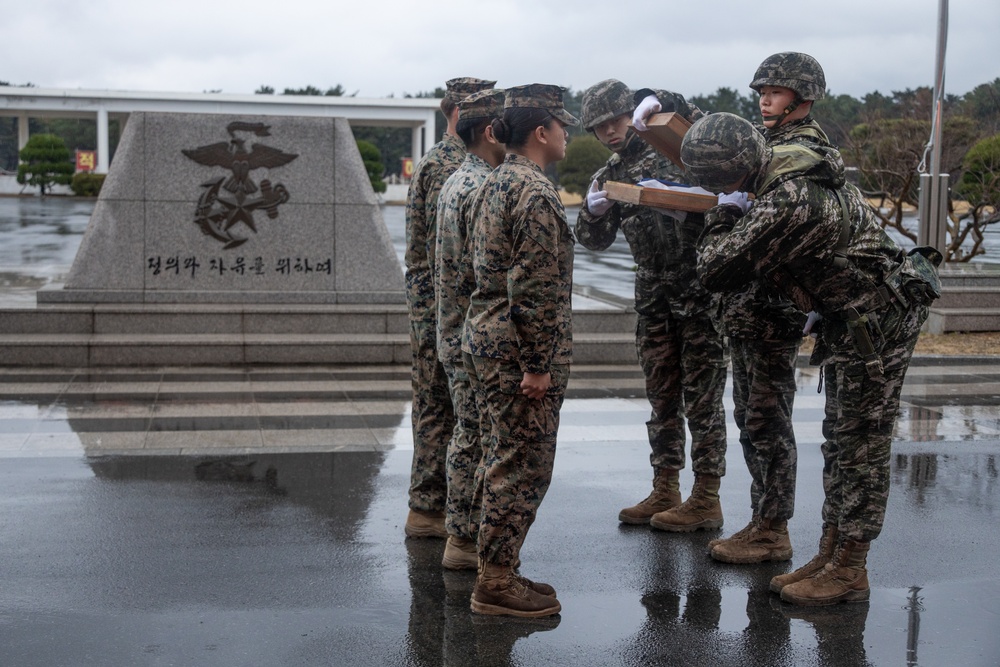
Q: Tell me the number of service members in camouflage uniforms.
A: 6